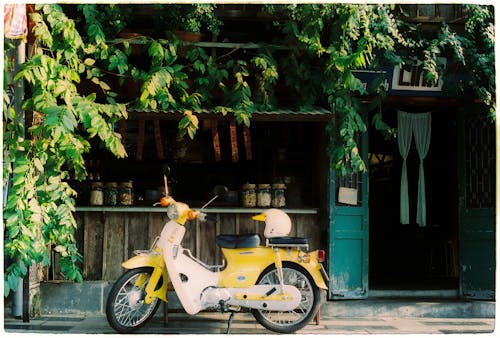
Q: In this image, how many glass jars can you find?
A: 6